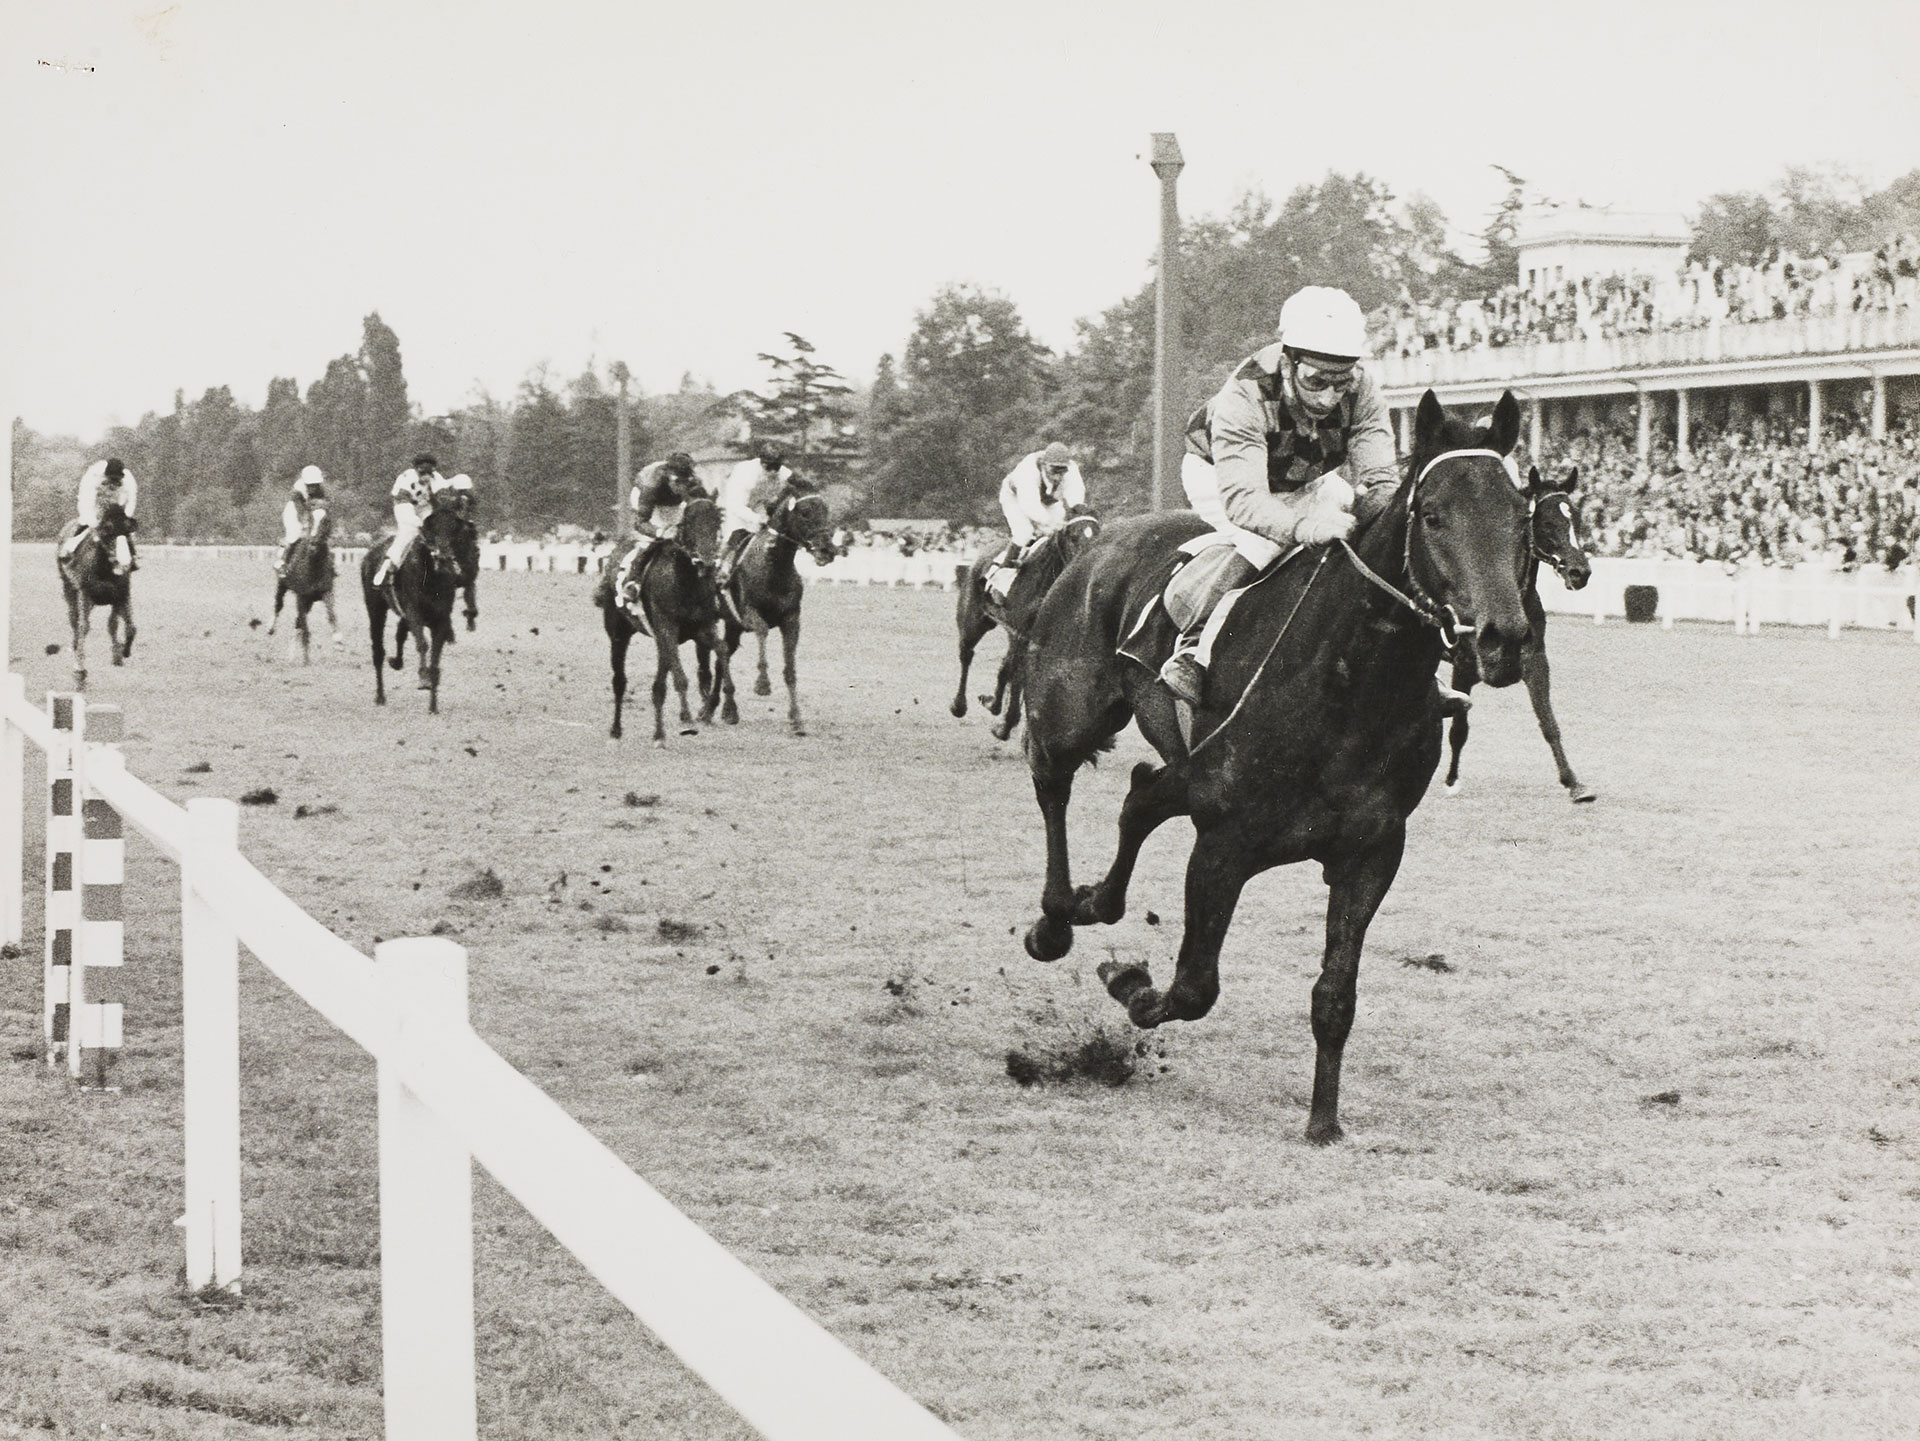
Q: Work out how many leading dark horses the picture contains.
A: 1